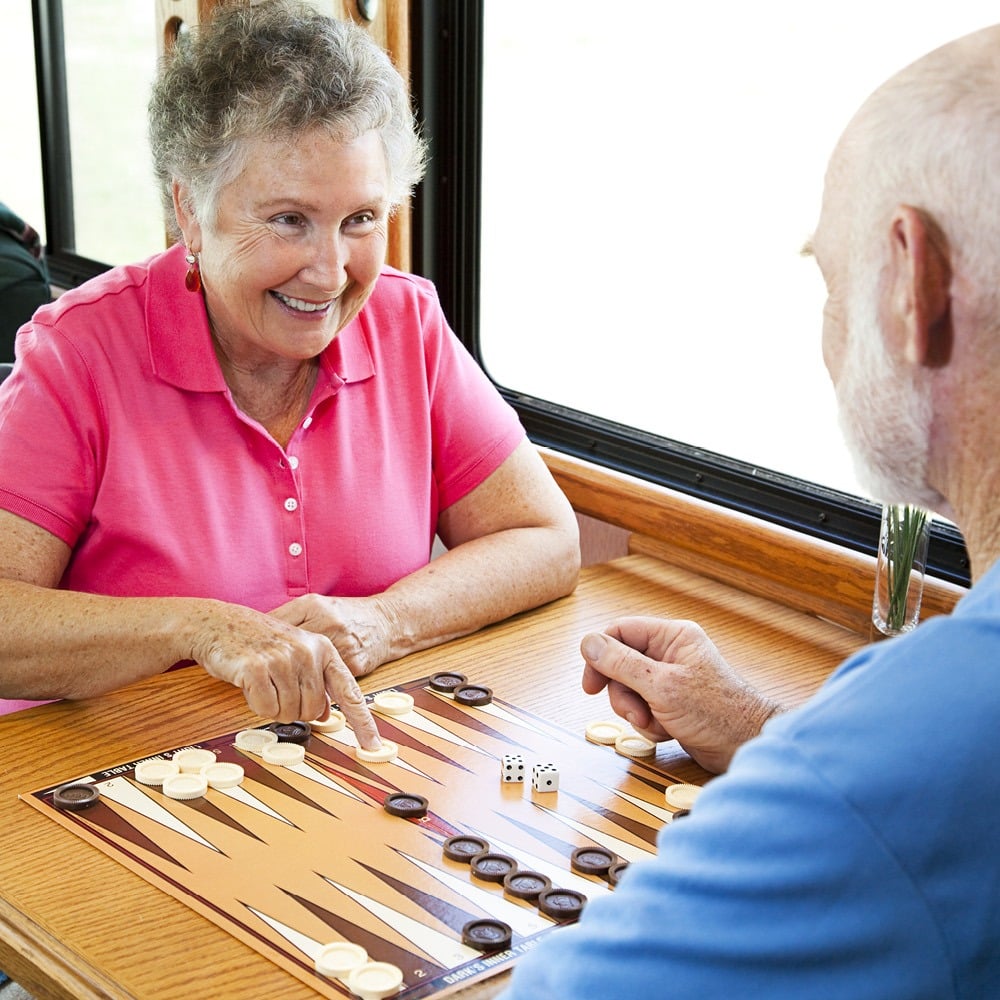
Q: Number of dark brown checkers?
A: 13